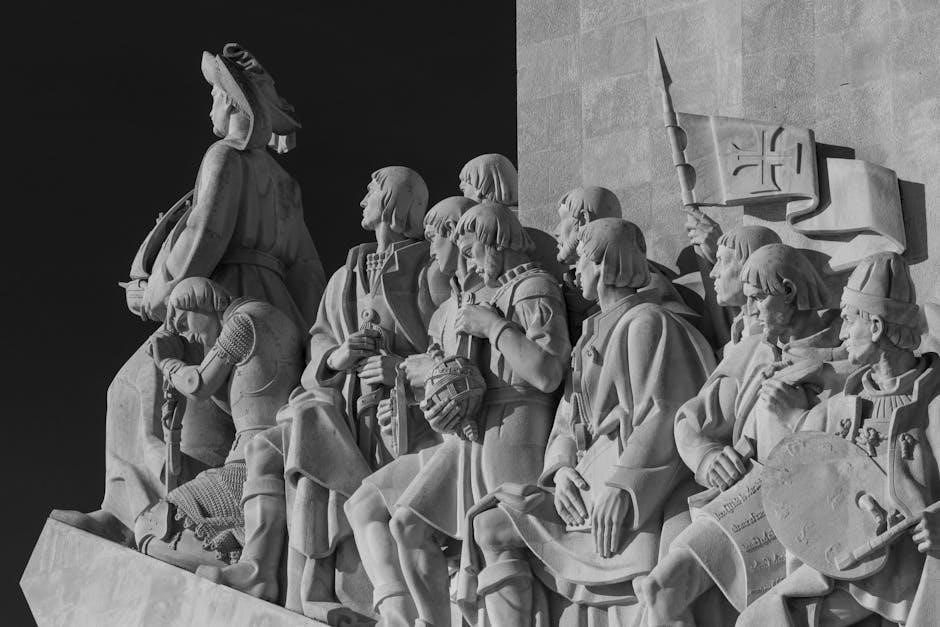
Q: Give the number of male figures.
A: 11